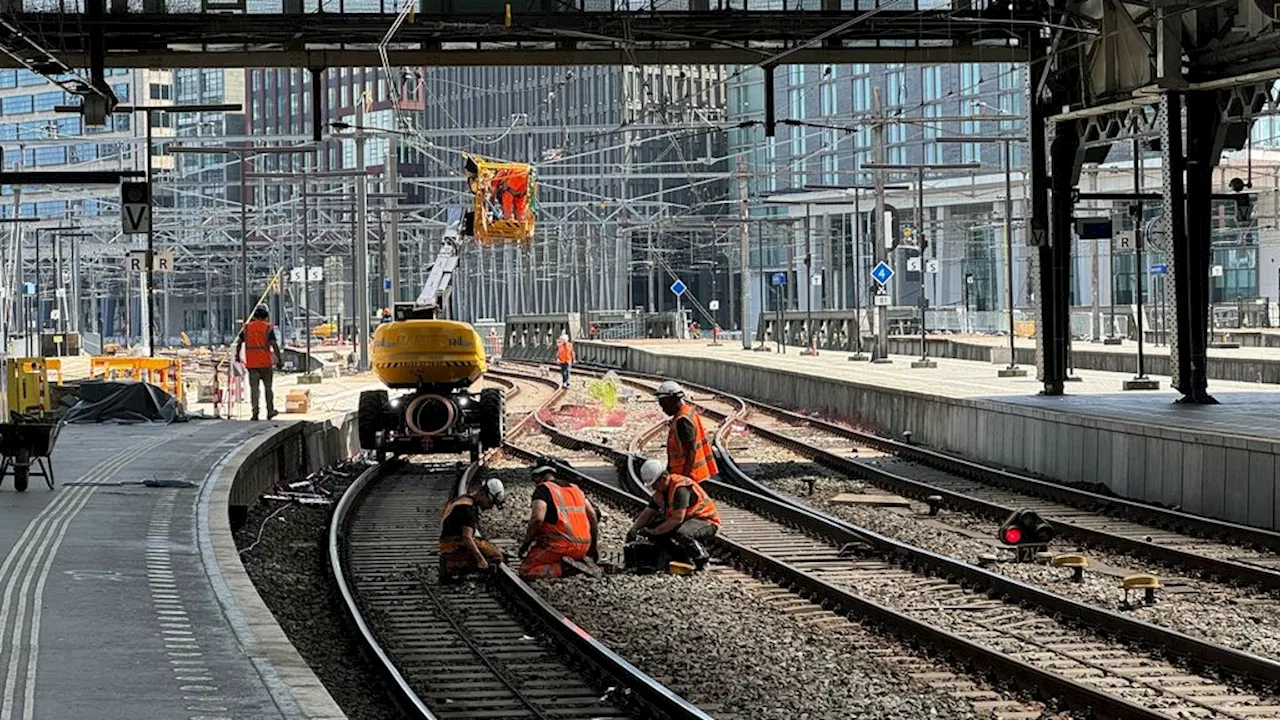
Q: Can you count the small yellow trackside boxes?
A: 3